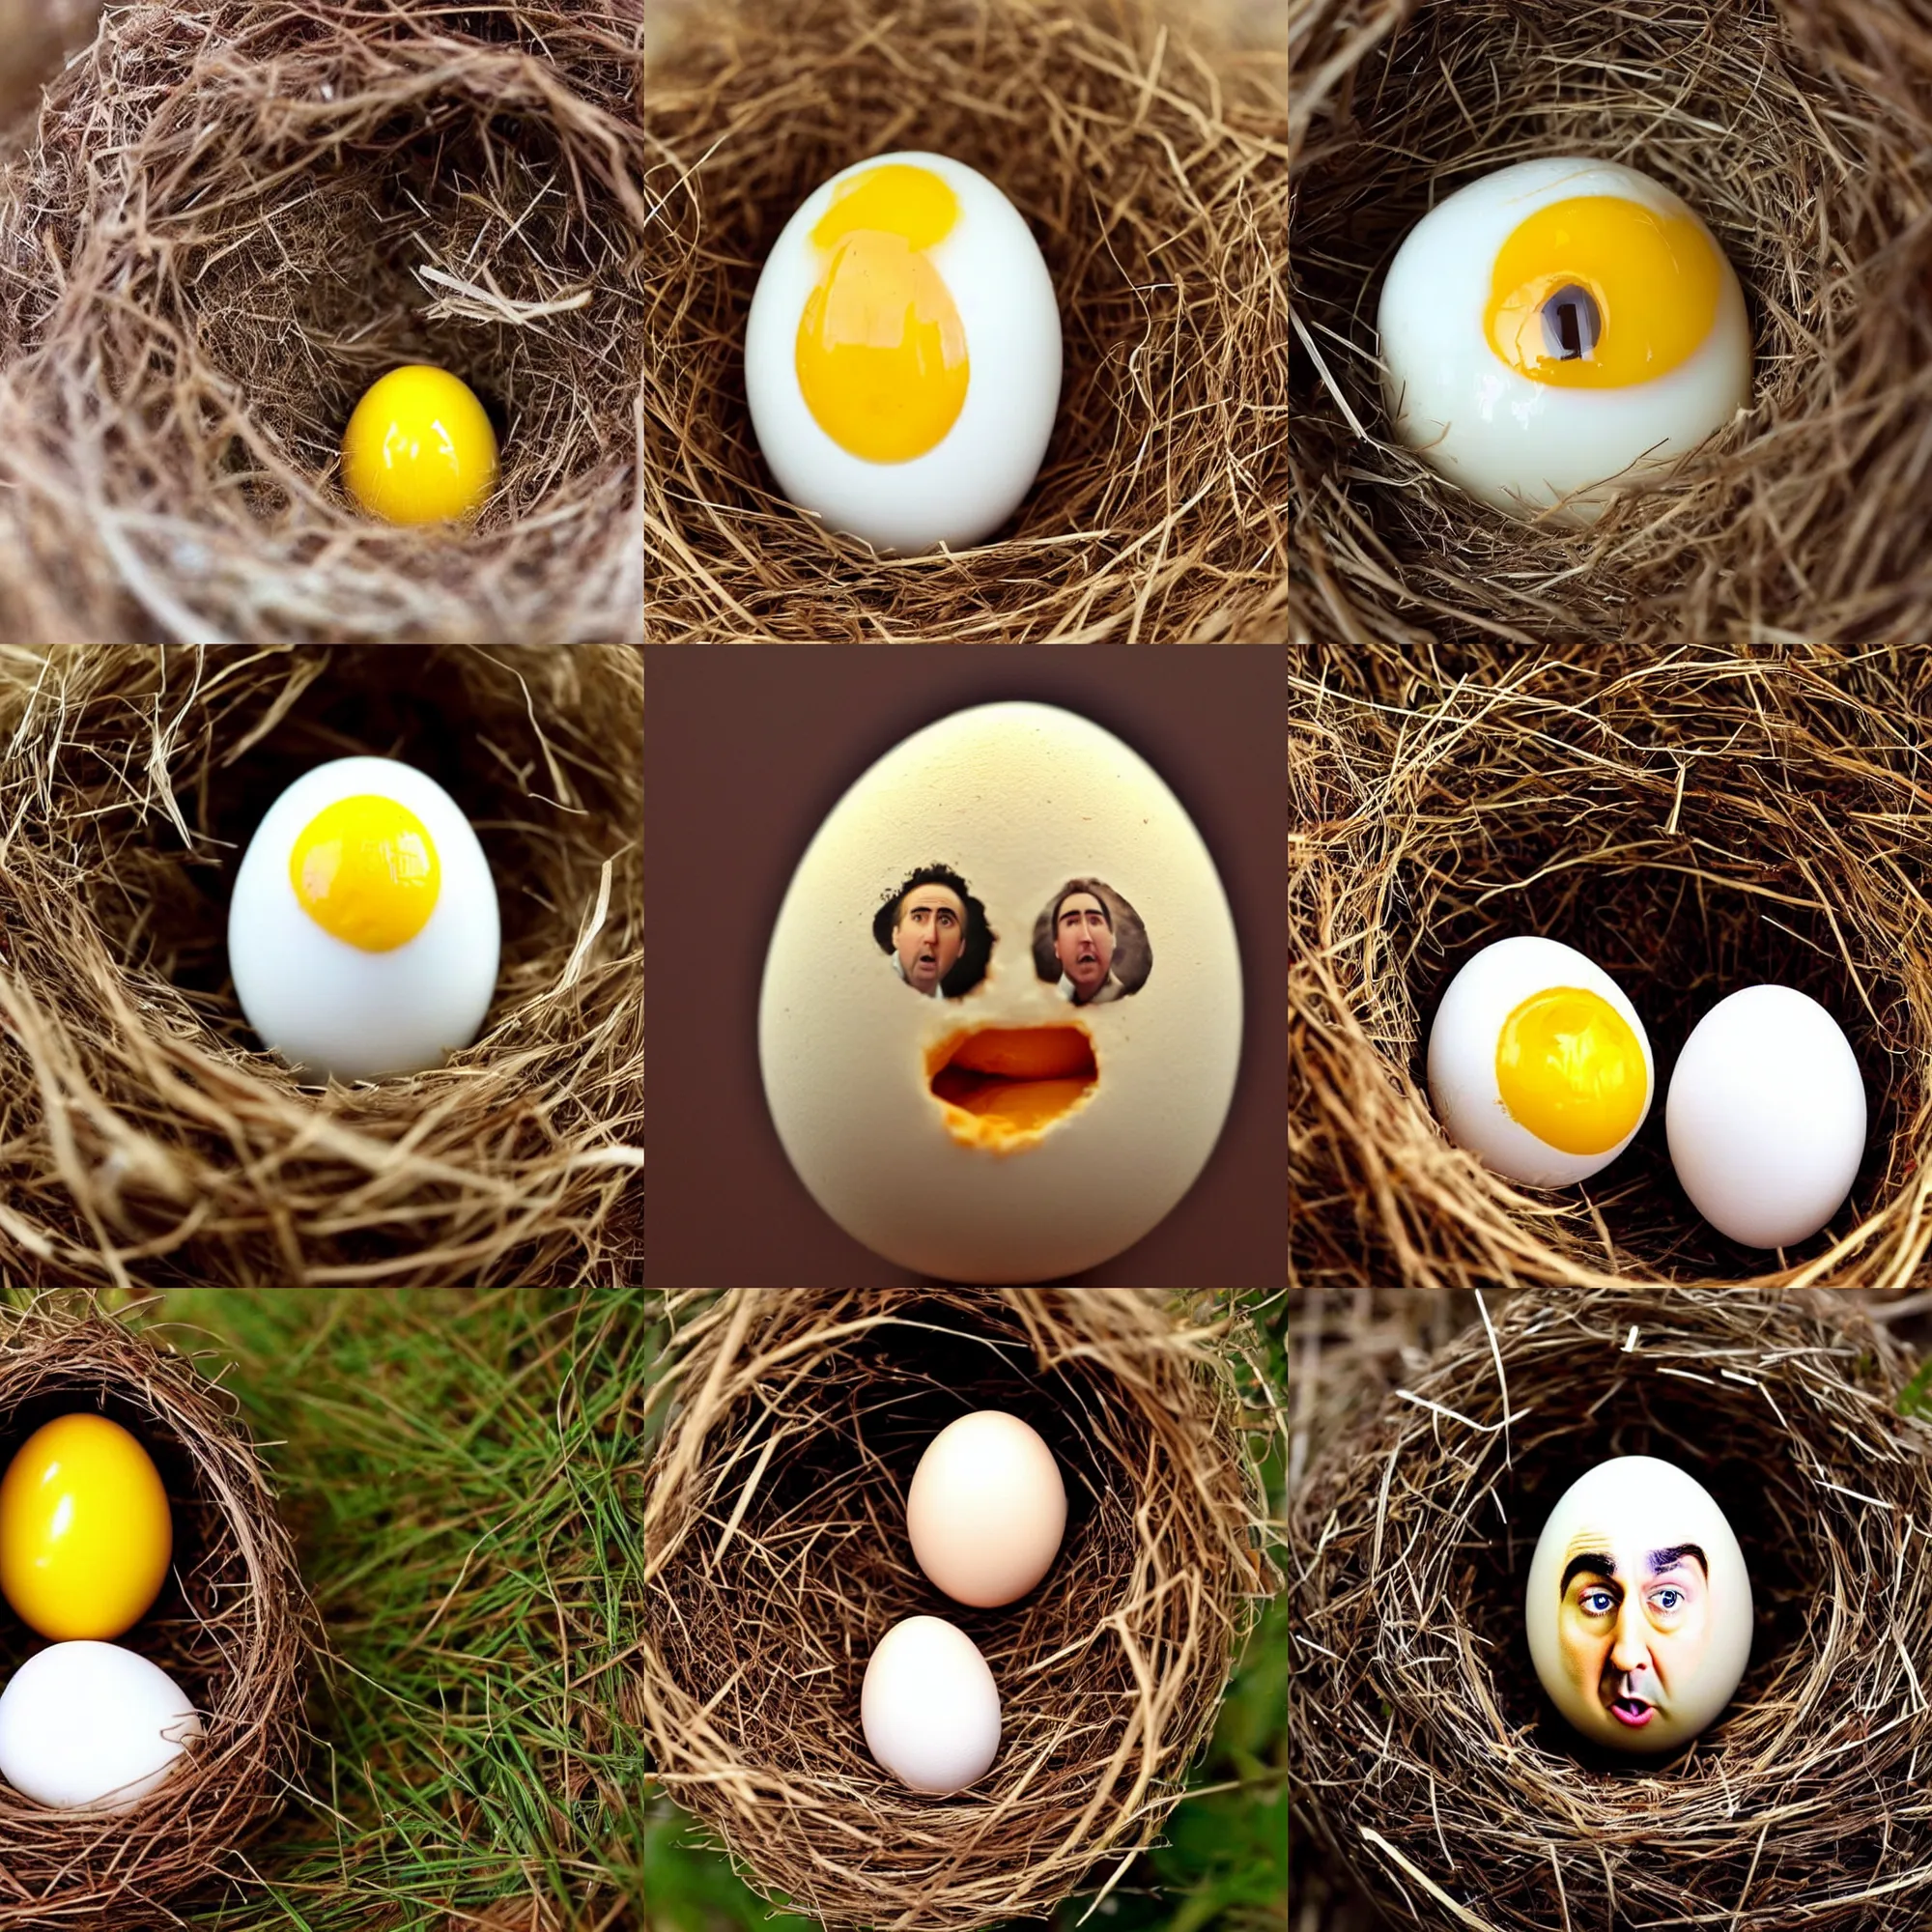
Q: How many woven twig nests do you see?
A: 8